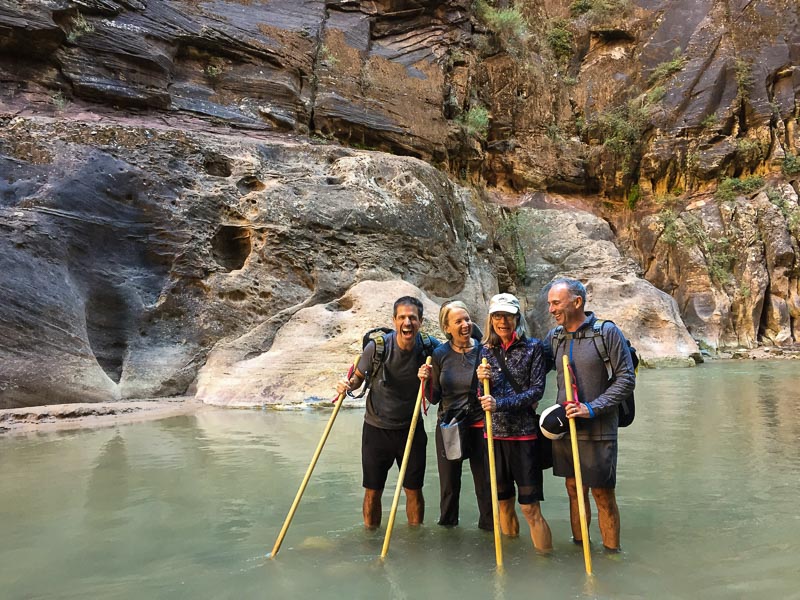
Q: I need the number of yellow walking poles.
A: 4